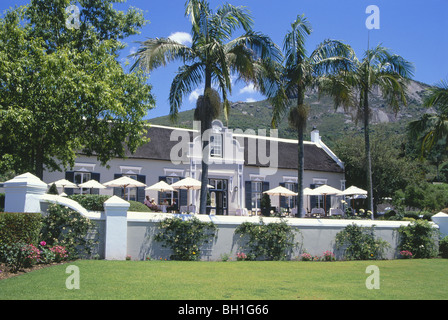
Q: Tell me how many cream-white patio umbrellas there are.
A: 9